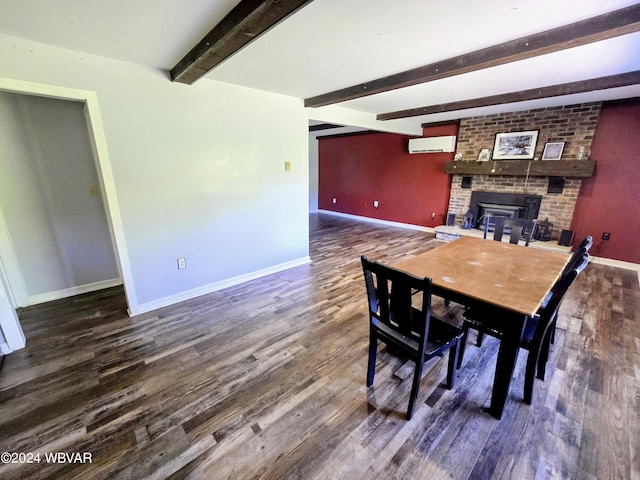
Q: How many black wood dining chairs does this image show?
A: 4